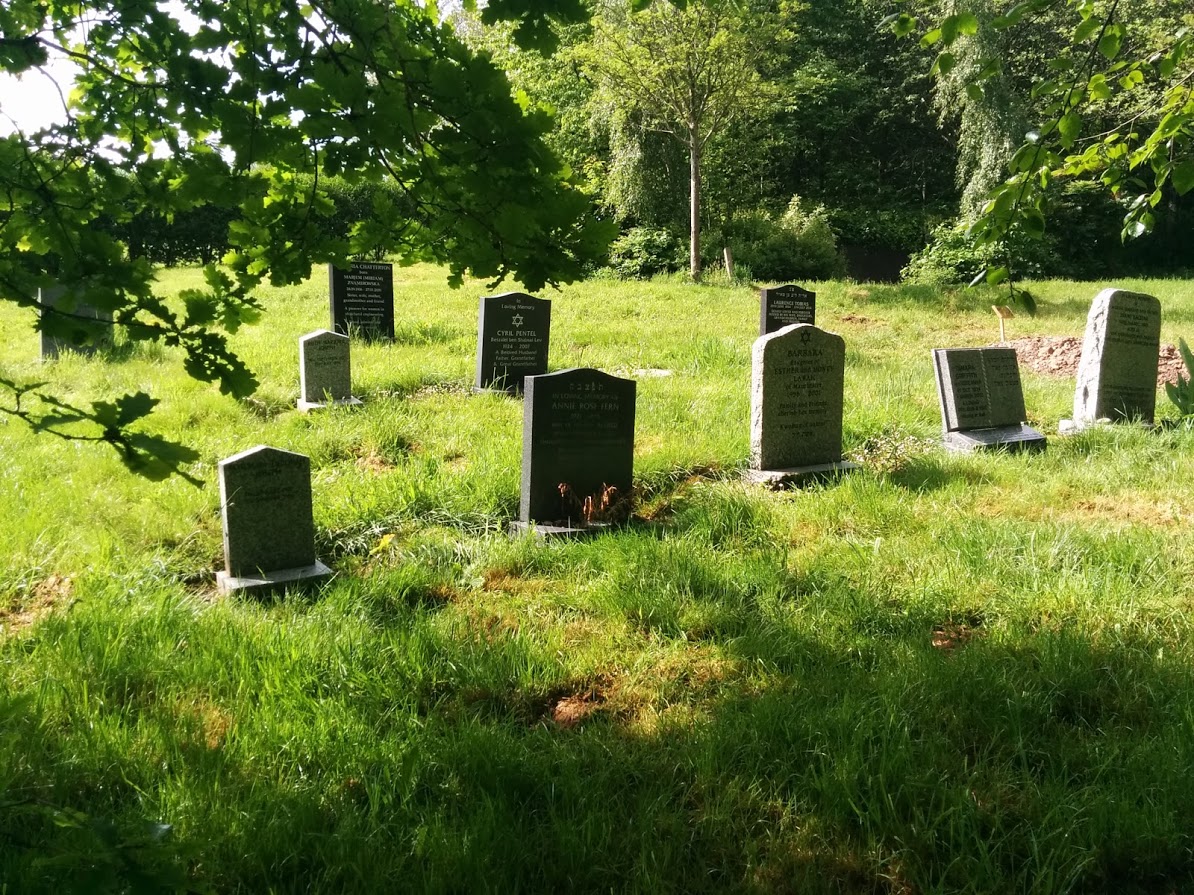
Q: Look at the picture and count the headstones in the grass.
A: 10